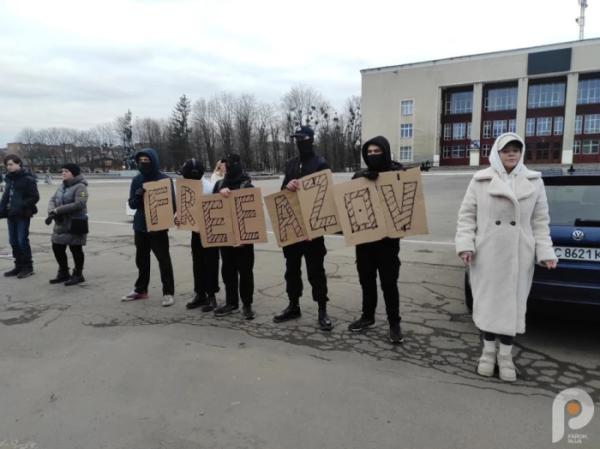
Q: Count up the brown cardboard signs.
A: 8